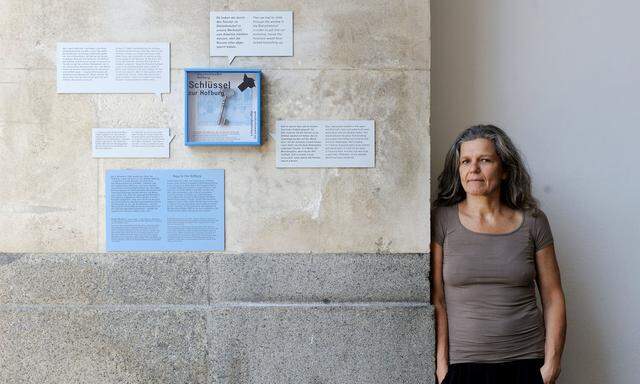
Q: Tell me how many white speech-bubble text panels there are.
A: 4